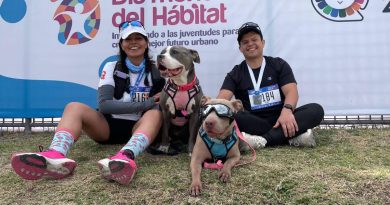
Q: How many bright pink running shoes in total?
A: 2